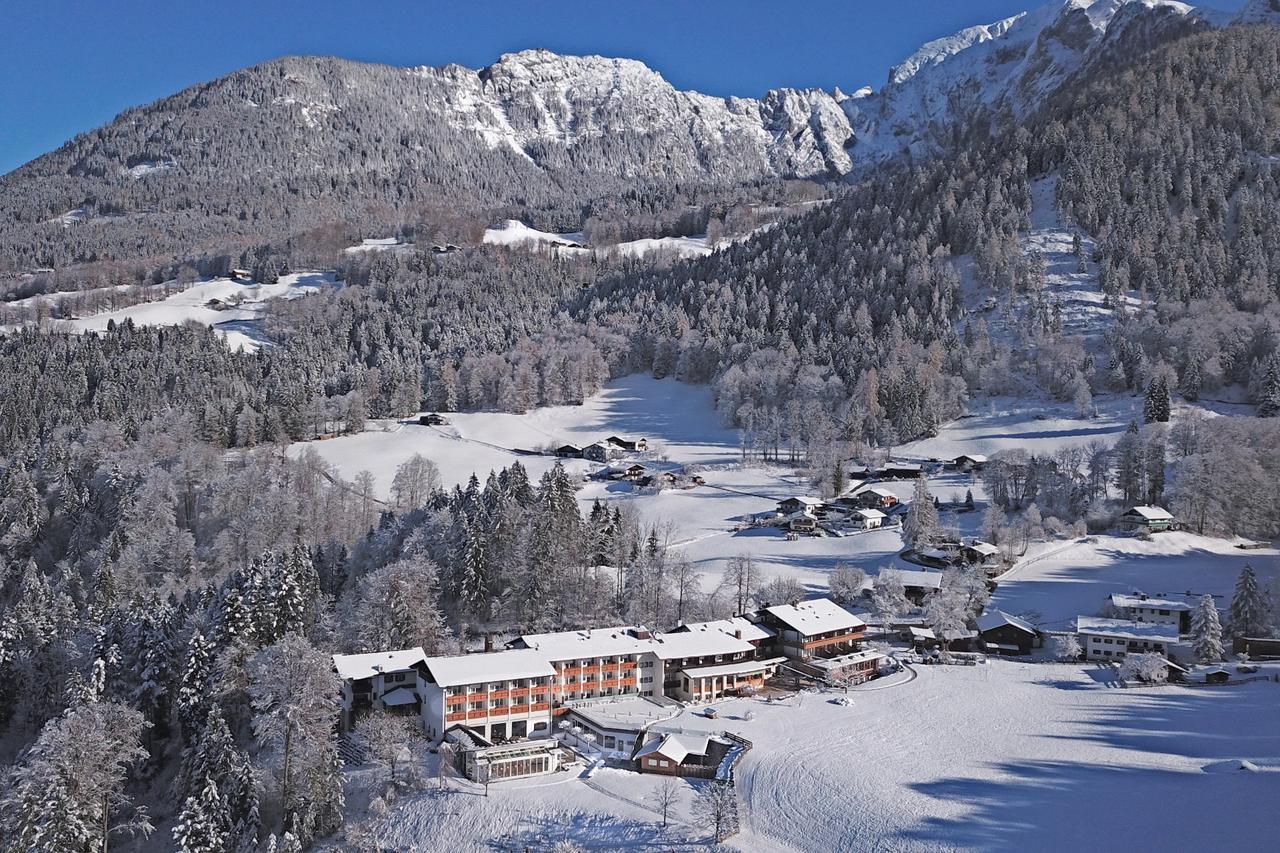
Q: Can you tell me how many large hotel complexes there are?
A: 1